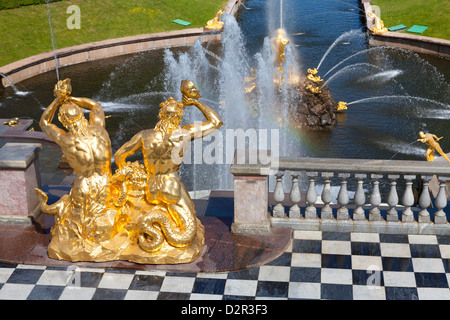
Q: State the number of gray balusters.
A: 11